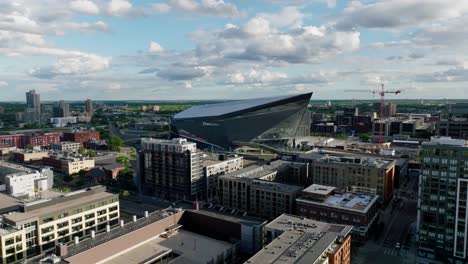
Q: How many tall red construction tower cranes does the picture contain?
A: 1